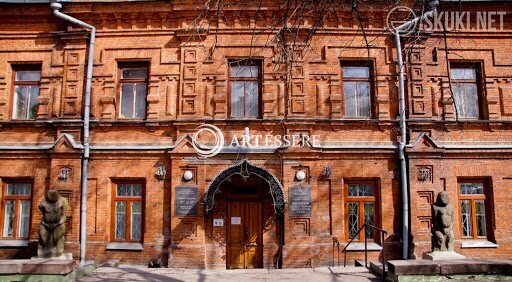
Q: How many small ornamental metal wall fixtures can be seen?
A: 4